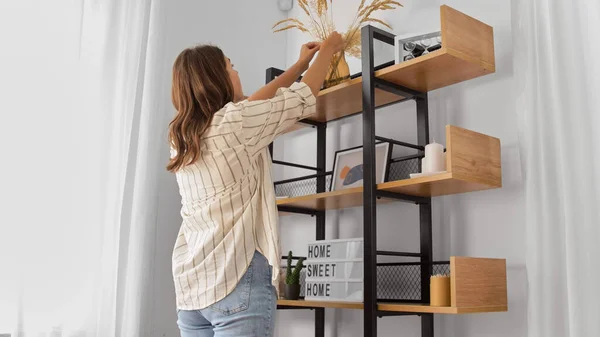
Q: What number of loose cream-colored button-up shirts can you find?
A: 1